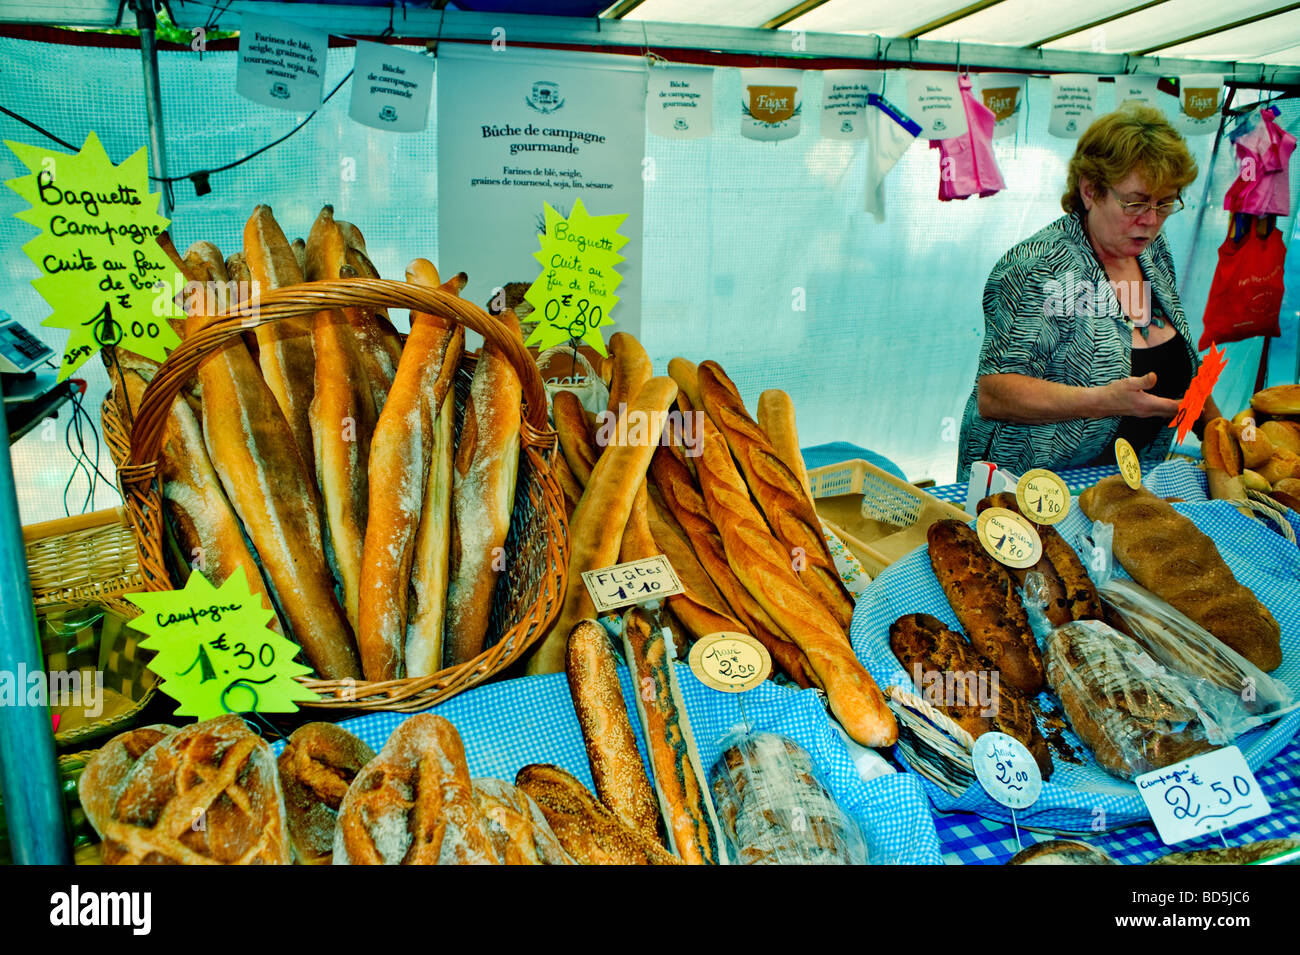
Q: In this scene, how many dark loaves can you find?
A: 3